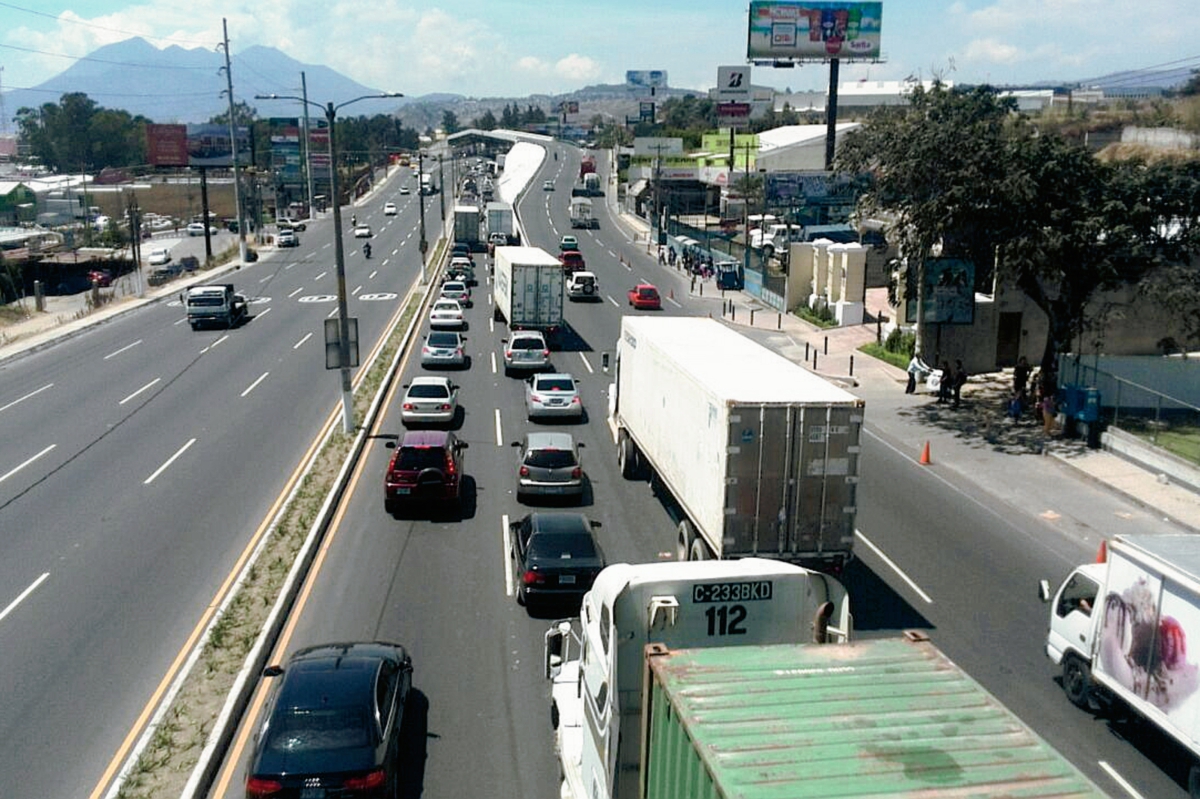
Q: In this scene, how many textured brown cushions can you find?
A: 0